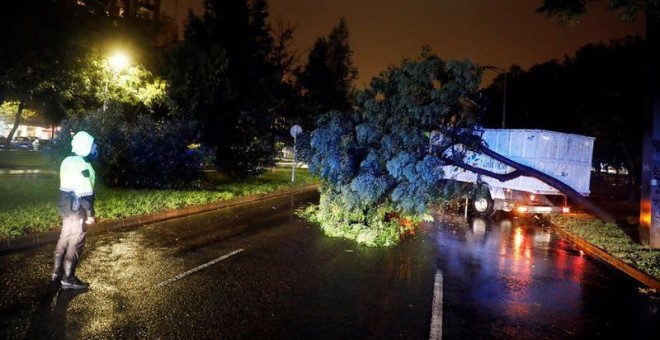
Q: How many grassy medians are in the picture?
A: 2